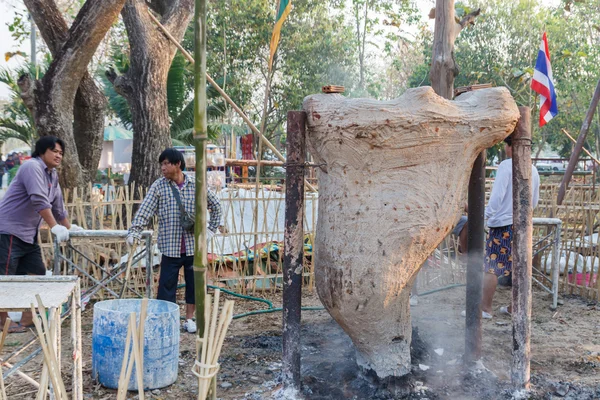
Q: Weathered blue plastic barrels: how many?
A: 1